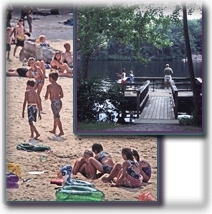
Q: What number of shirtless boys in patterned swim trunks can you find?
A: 2